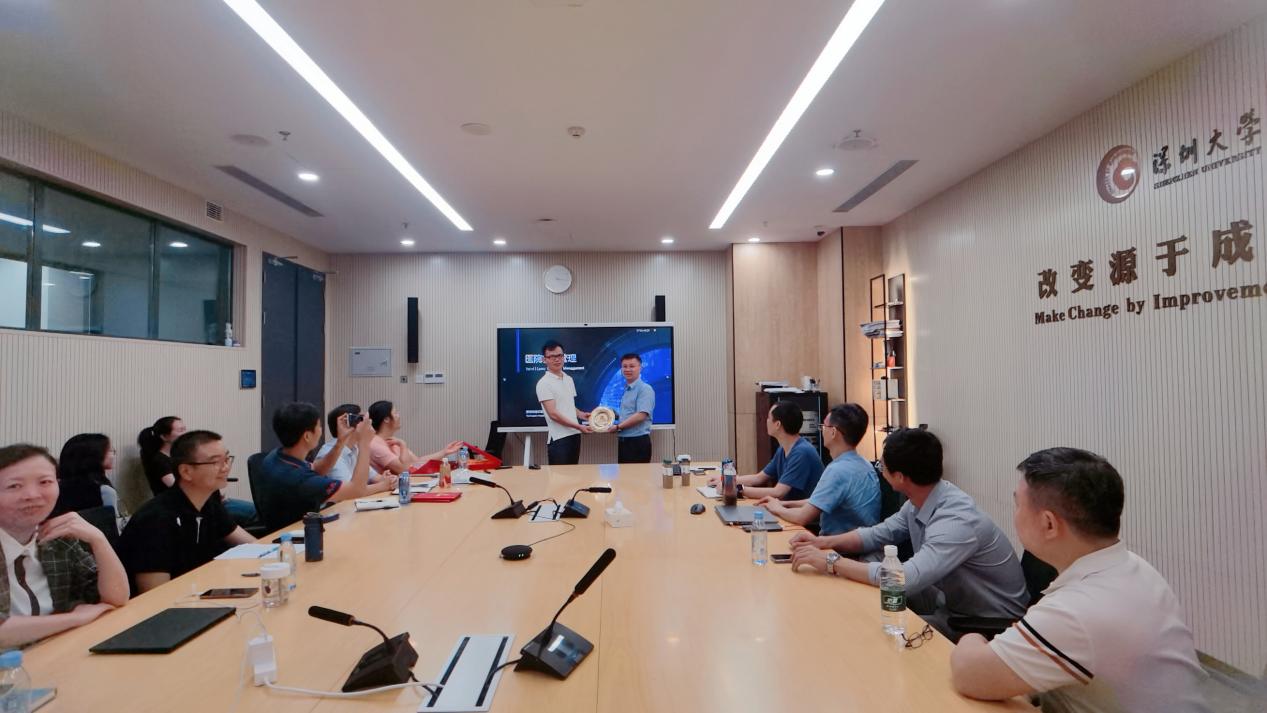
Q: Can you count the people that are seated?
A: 11